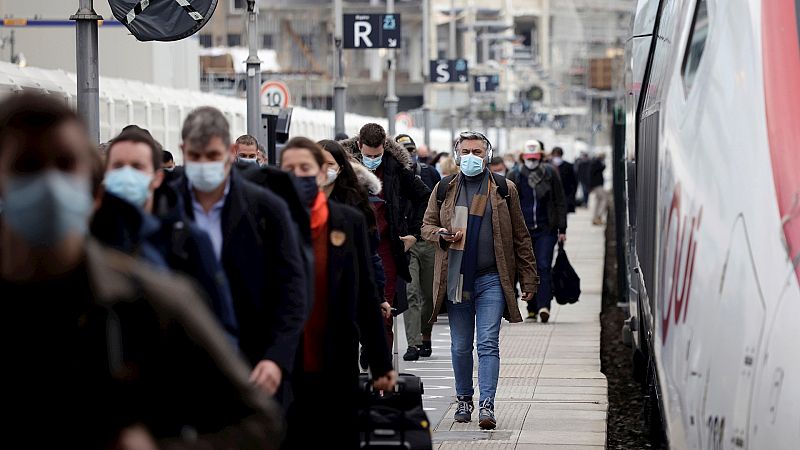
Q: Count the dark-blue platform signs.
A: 3